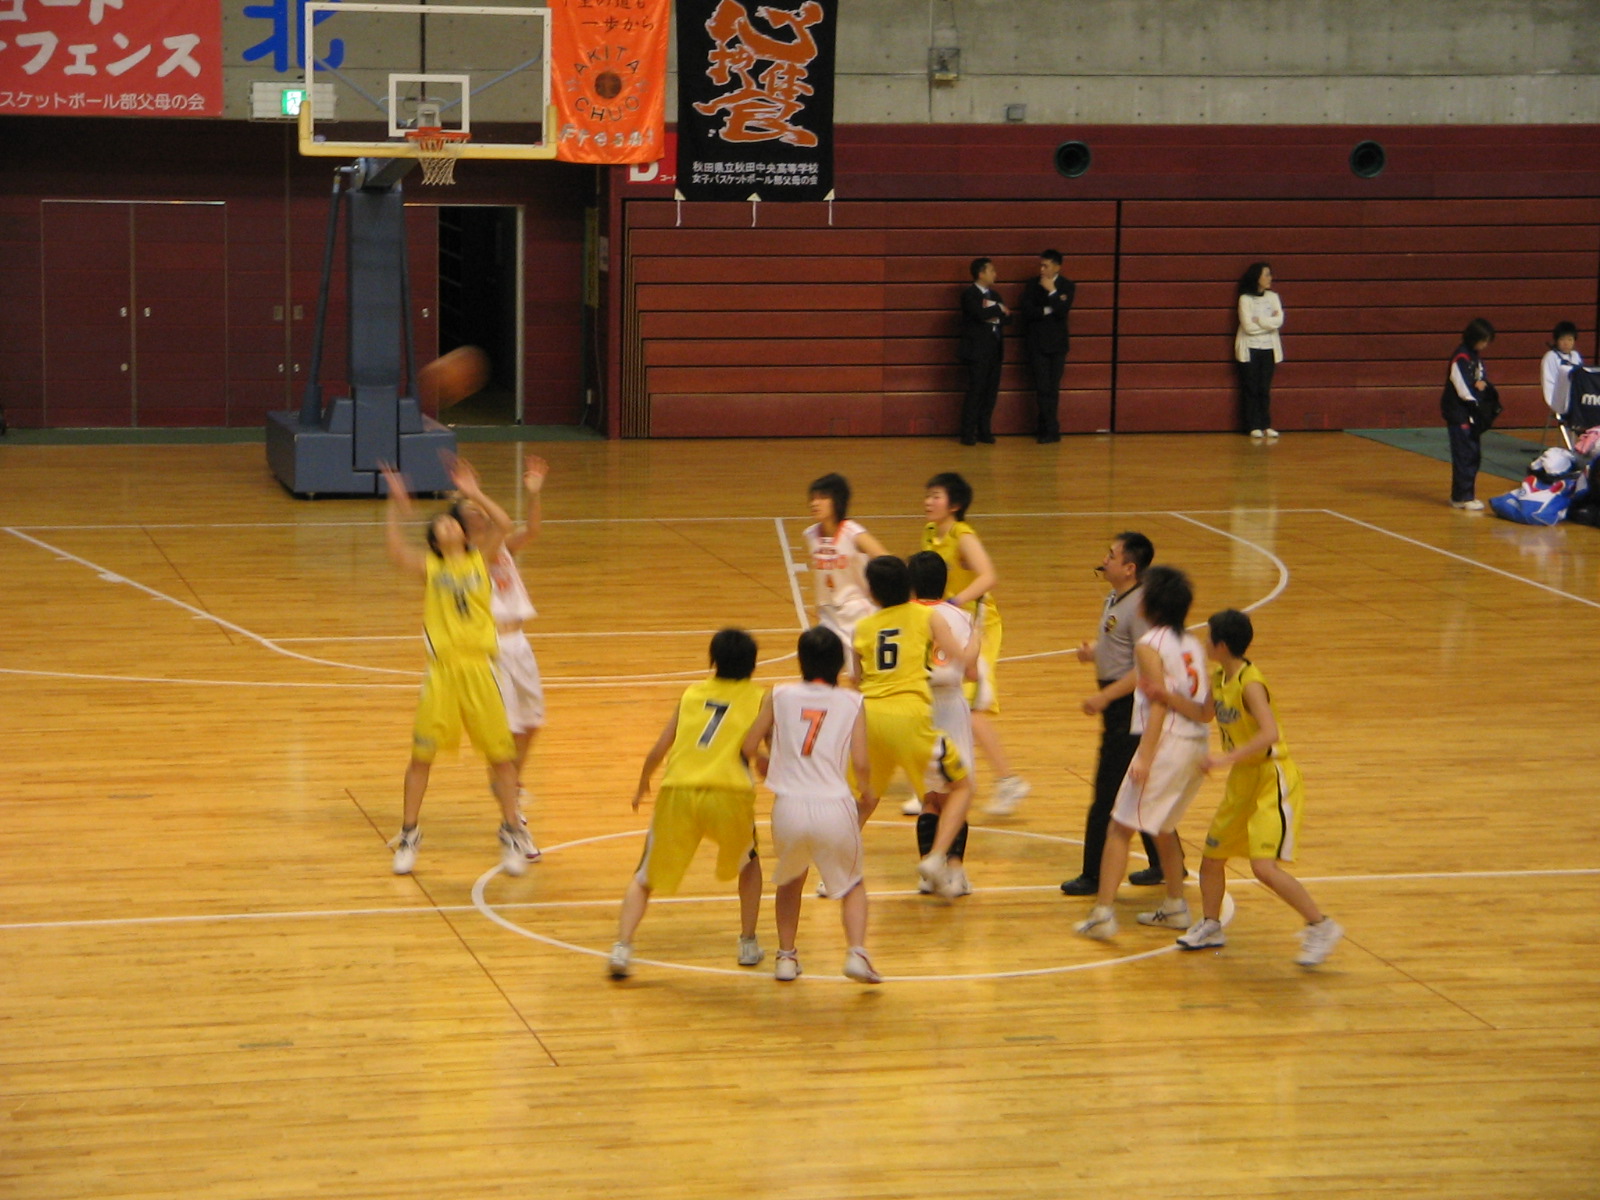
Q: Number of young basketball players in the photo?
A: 10